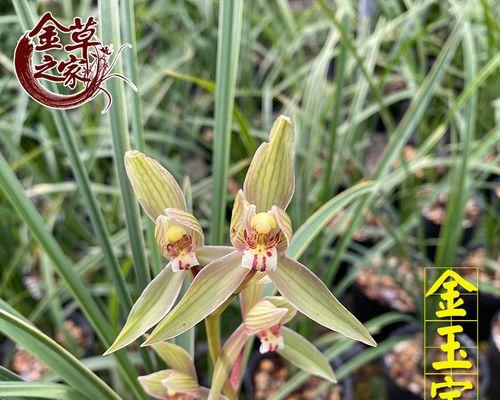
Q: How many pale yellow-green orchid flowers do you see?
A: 4